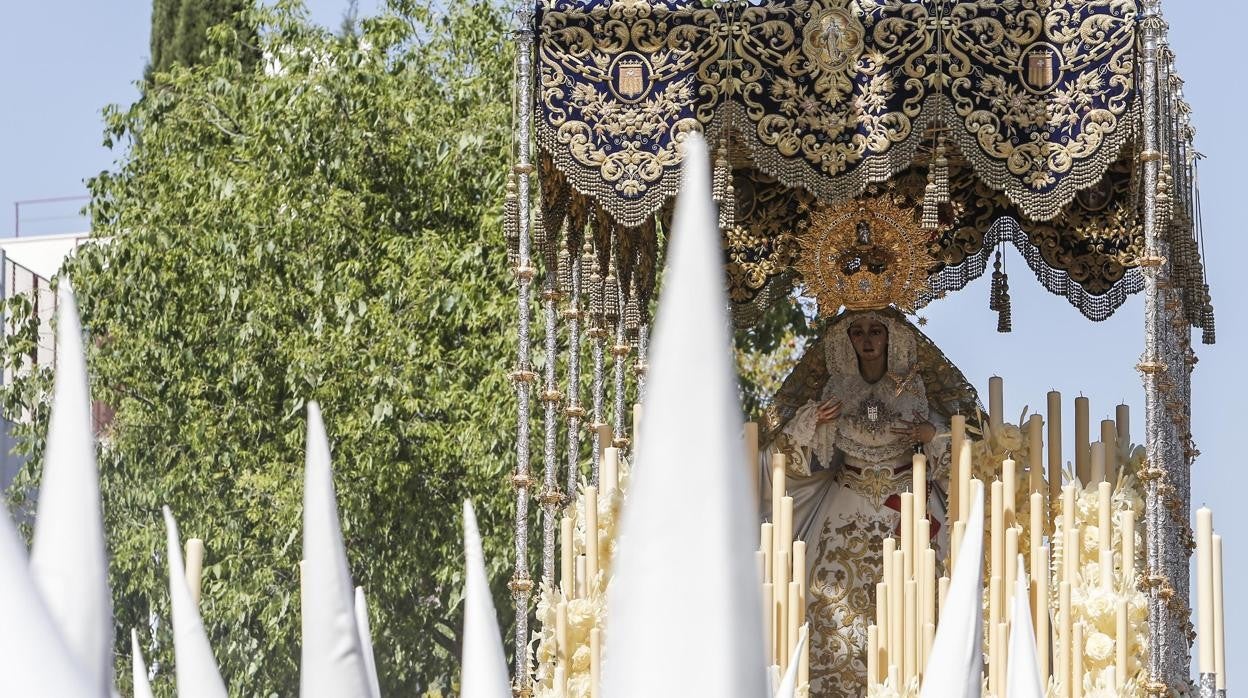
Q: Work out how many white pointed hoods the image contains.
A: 11